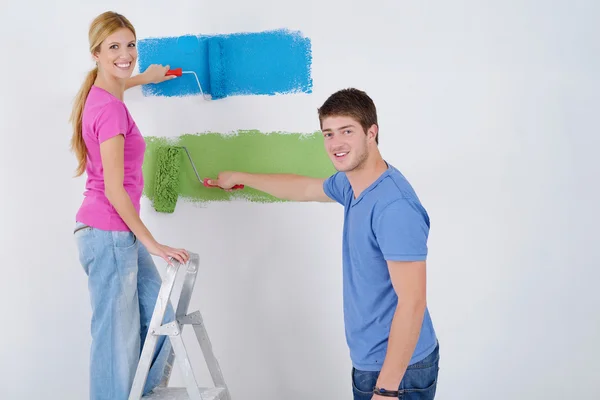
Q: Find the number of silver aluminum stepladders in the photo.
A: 1